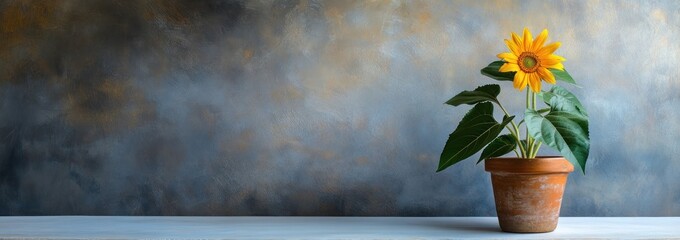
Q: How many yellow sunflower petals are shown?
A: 13